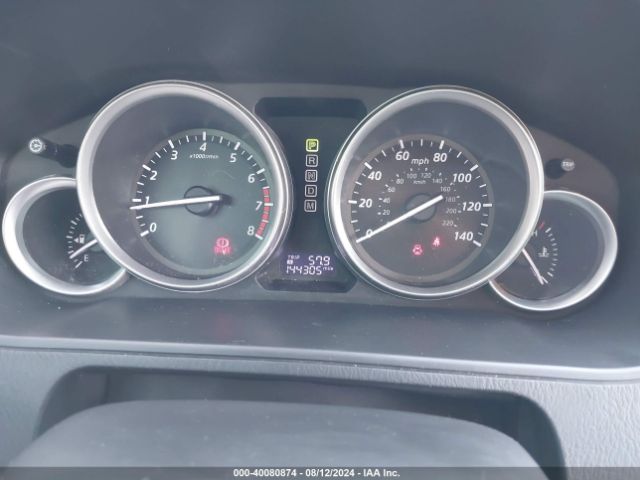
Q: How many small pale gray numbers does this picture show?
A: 11